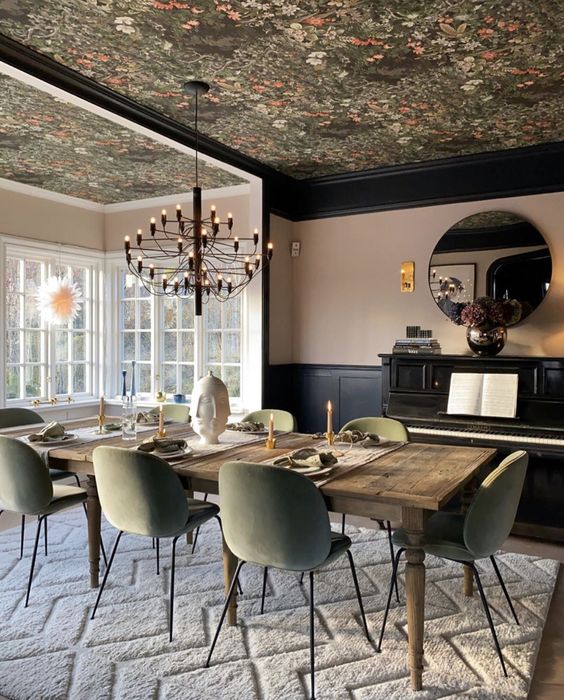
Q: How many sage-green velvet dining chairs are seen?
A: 8